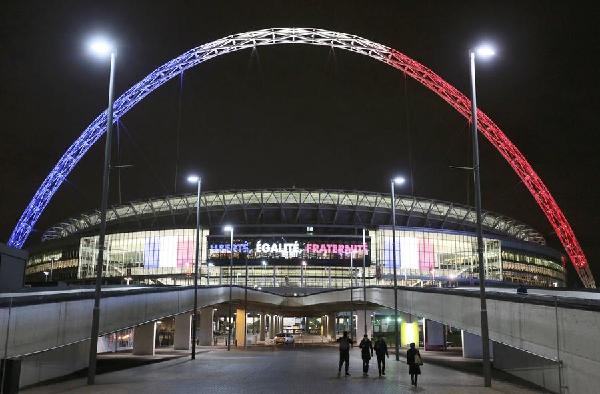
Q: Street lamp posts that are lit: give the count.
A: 5